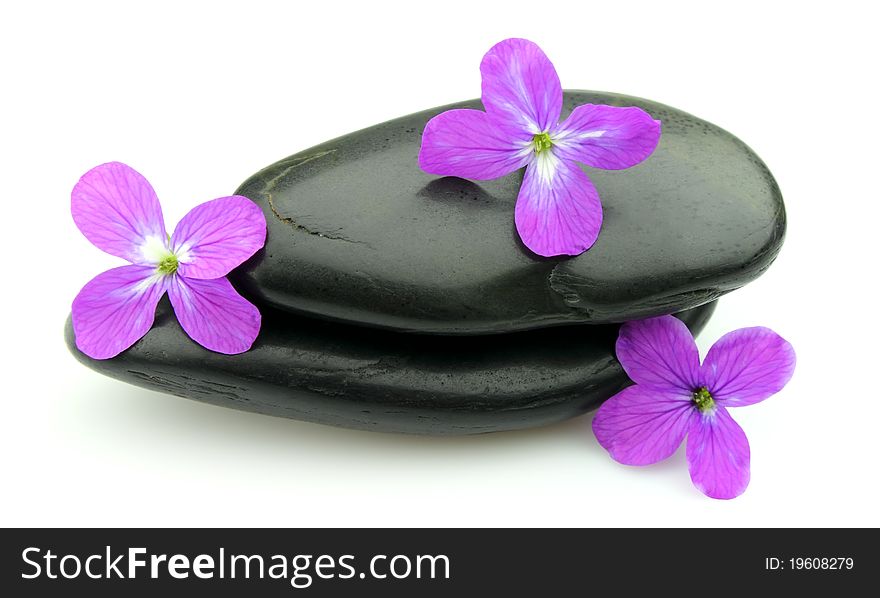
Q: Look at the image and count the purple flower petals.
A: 12